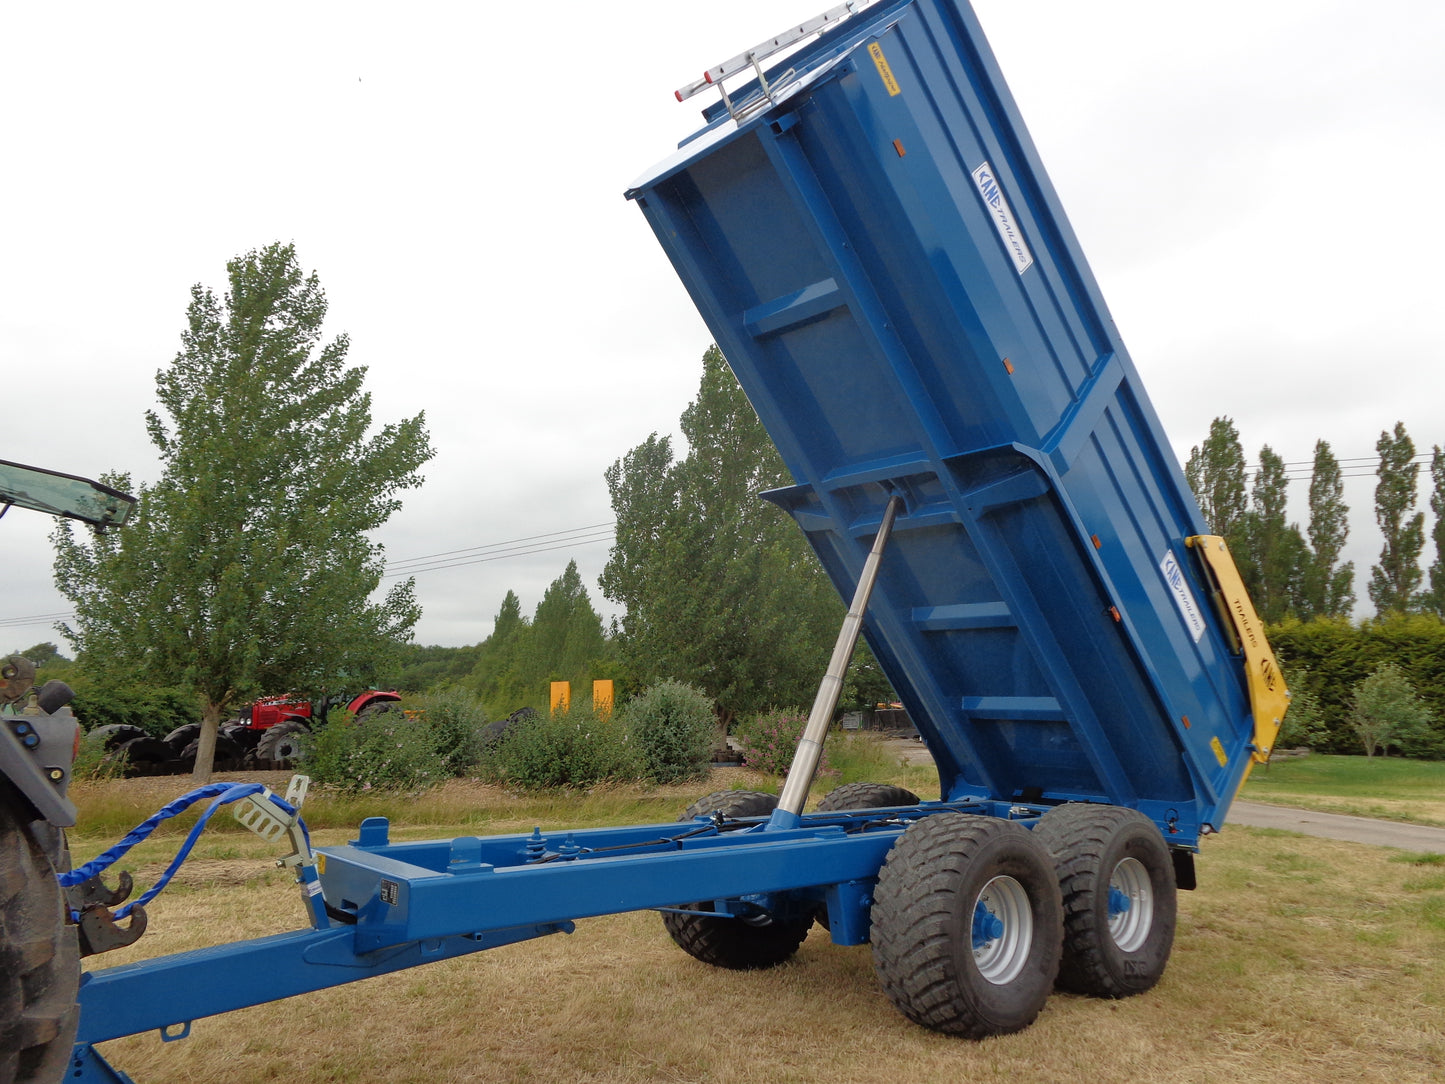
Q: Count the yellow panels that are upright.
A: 2